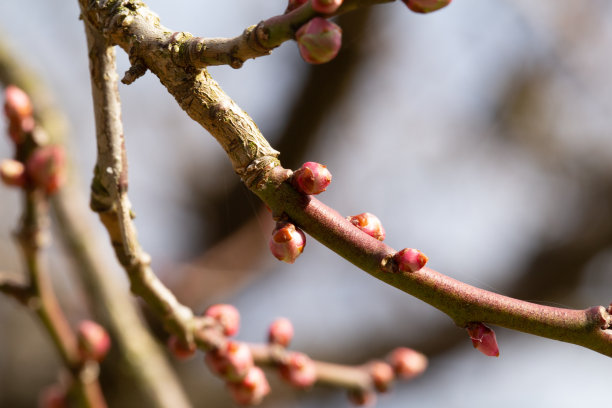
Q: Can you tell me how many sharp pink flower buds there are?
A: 5